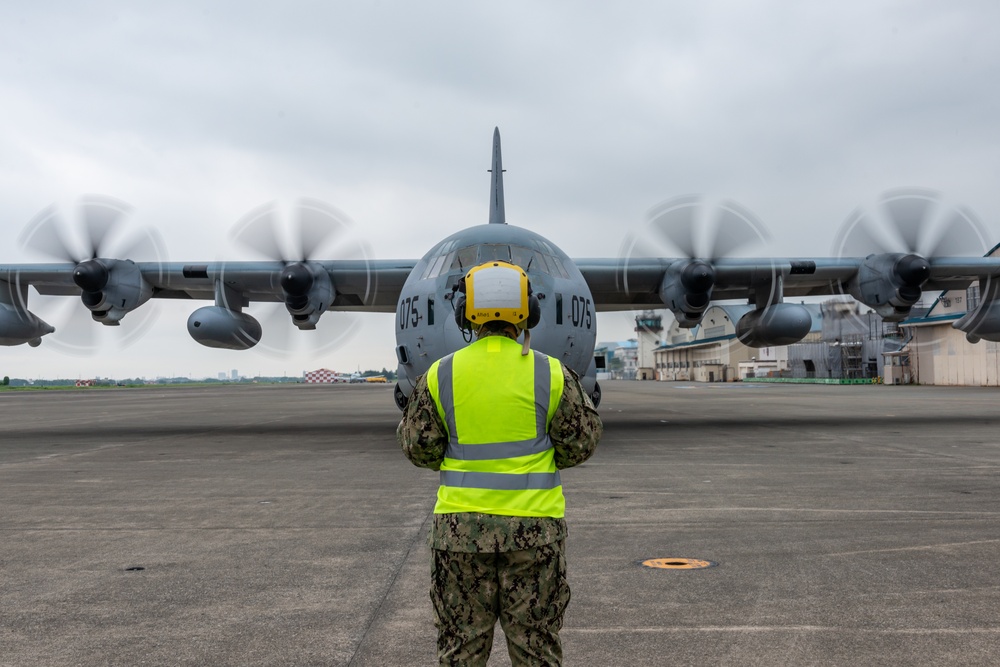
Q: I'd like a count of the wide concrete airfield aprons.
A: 1